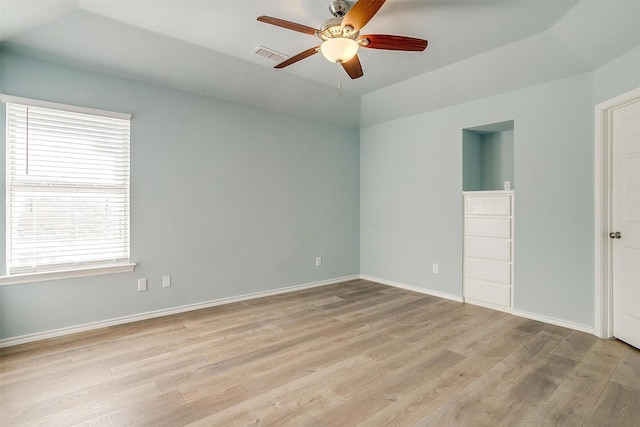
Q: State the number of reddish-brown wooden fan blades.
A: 5